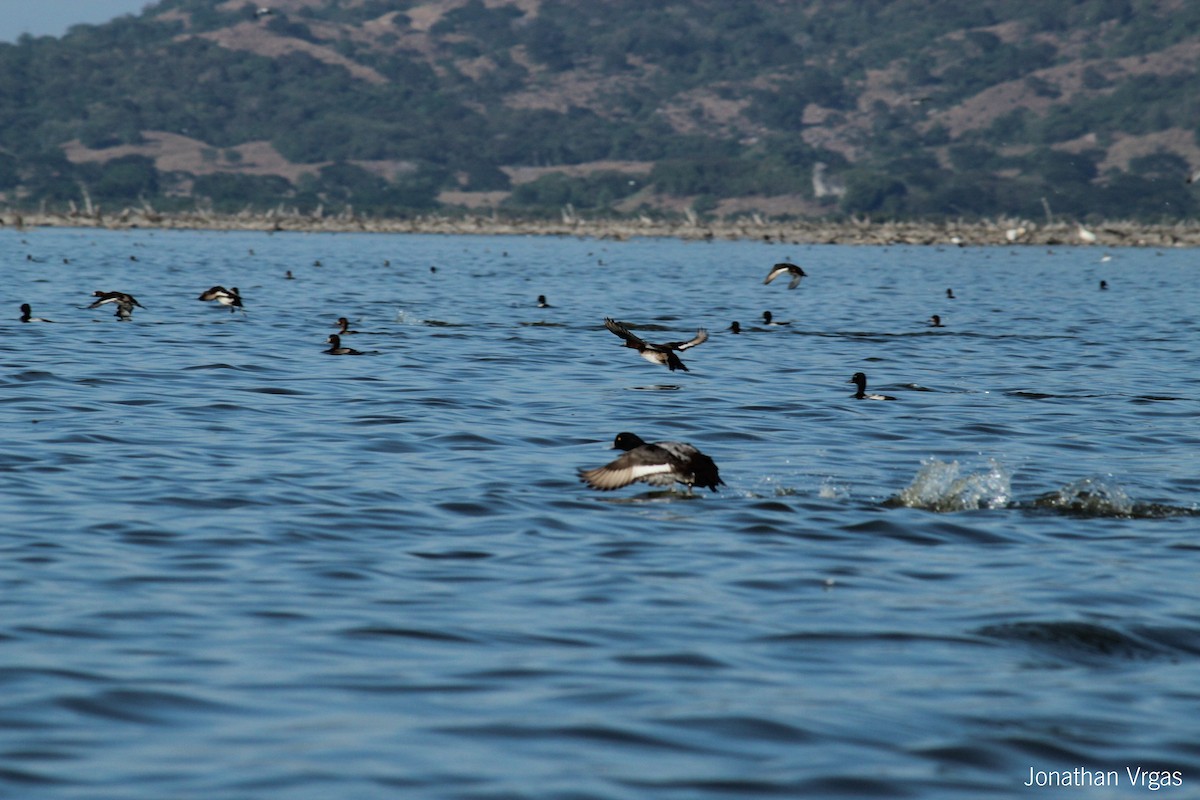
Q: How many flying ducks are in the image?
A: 5